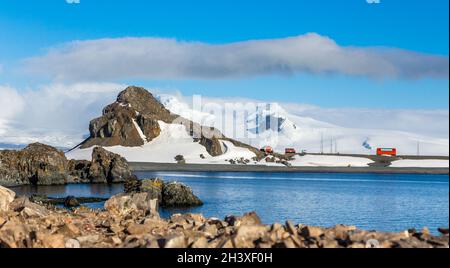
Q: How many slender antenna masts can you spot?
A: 4